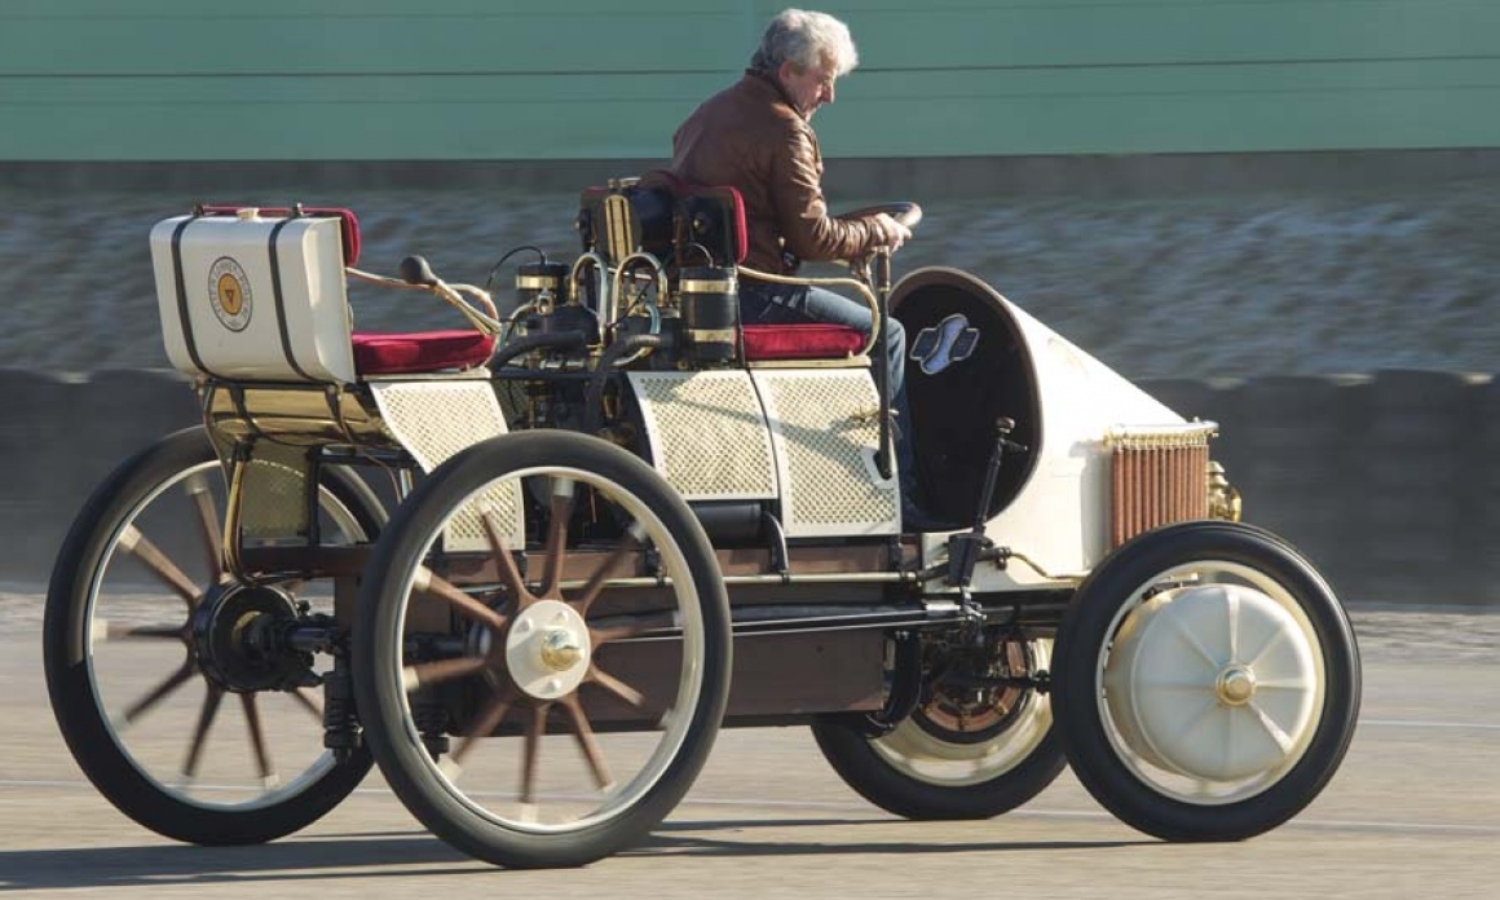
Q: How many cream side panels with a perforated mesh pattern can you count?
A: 3